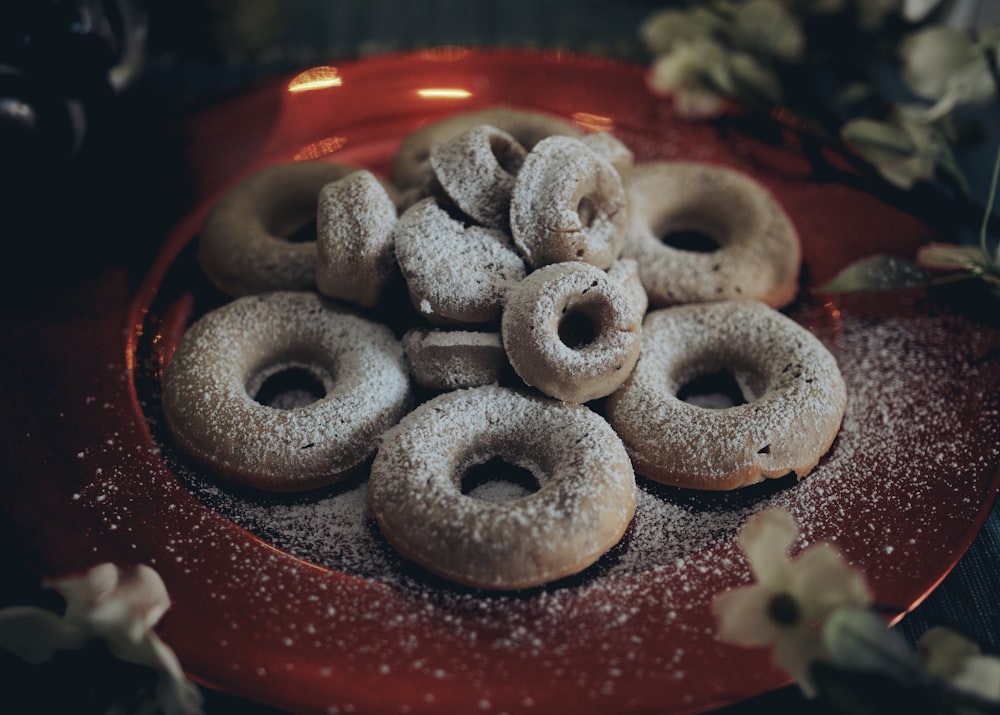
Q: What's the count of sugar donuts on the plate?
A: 14